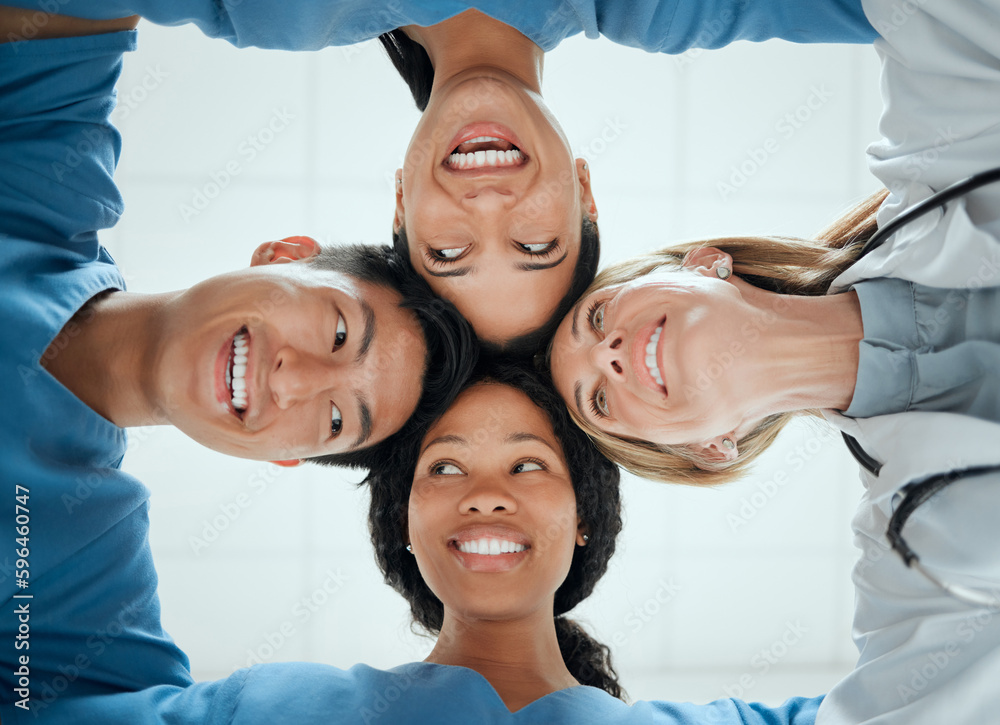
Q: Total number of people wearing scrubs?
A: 3